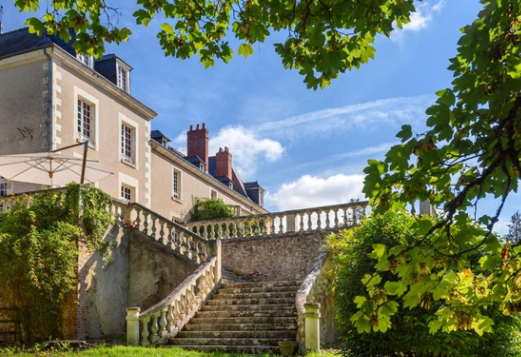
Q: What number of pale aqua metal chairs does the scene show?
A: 0